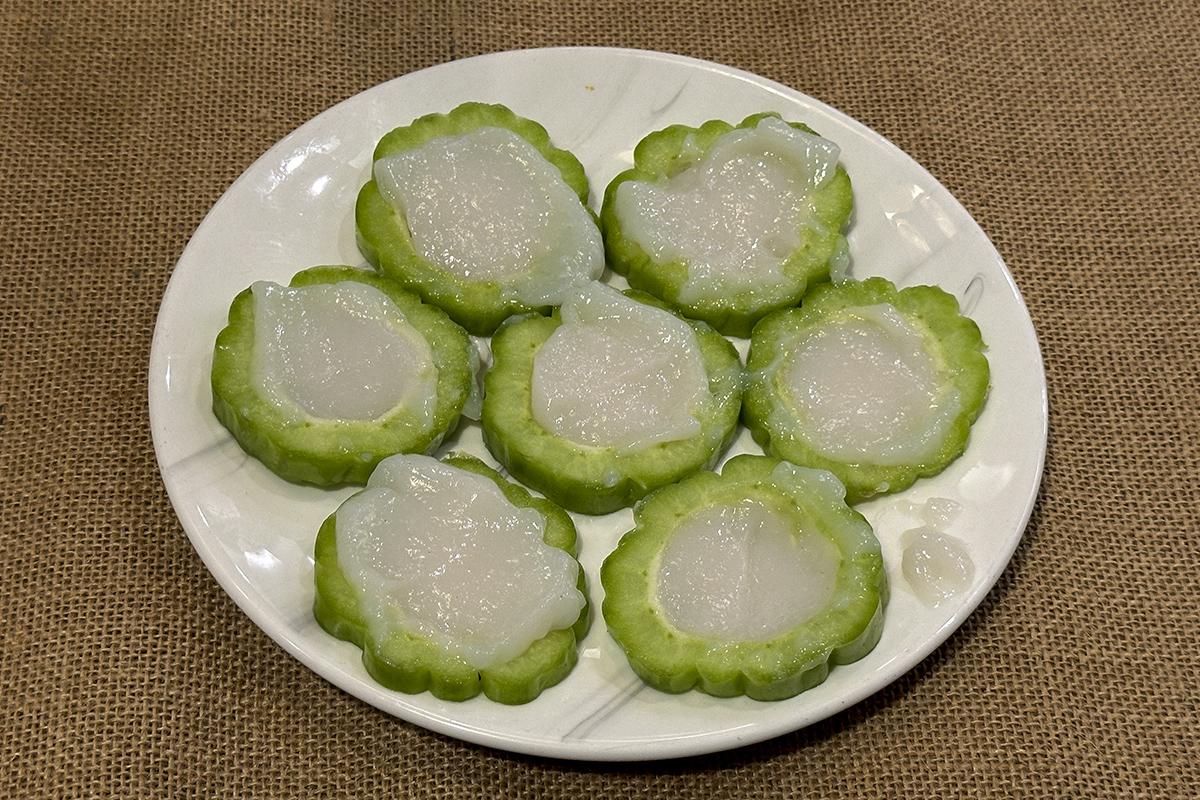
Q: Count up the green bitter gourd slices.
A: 7